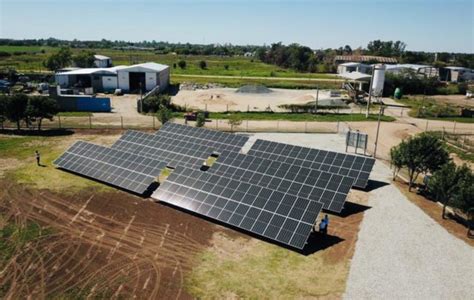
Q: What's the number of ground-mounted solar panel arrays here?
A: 6